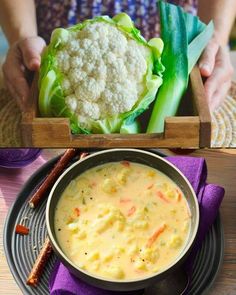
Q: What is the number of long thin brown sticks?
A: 2